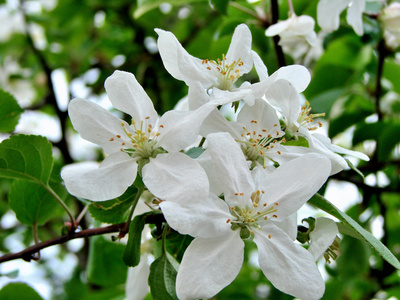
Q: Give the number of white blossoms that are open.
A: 5